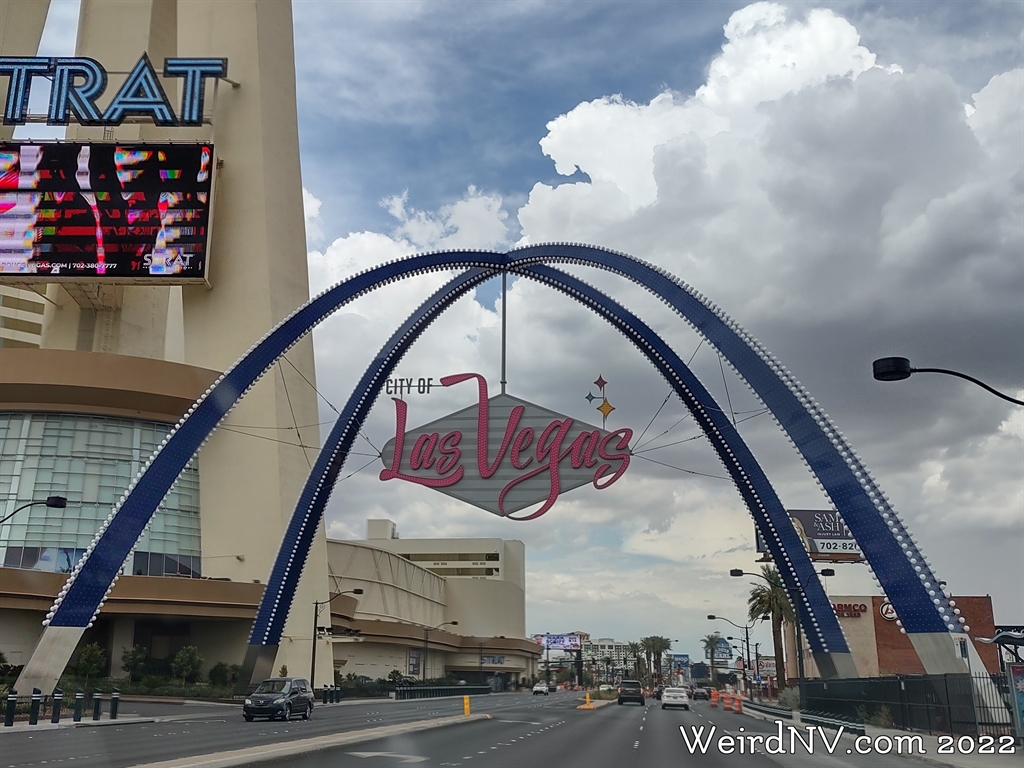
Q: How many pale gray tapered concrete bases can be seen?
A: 4